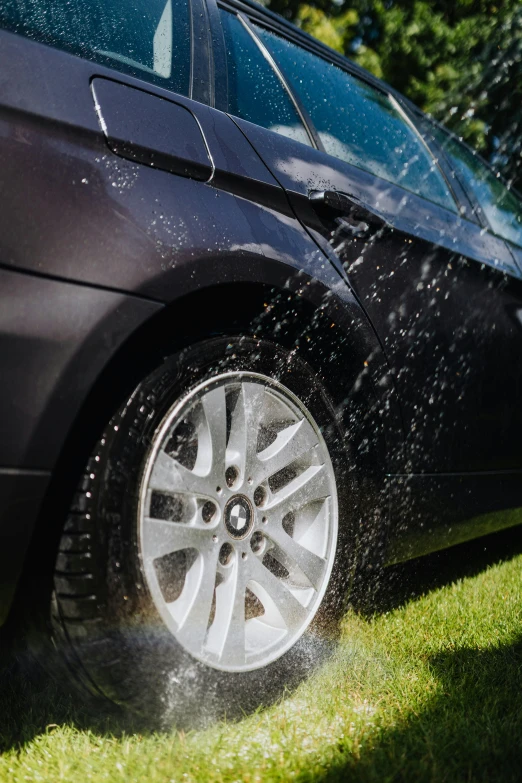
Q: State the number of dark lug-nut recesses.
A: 5